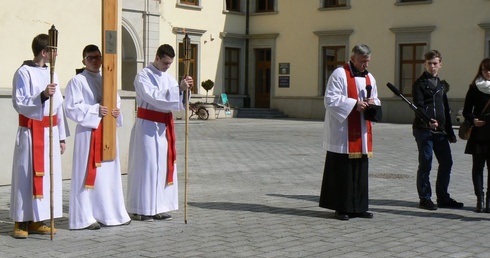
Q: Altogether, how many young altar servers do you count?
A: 3